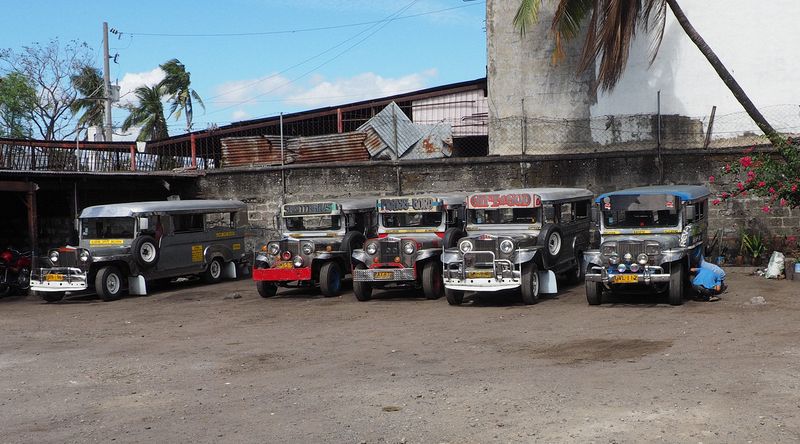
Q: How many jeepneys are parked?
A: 5